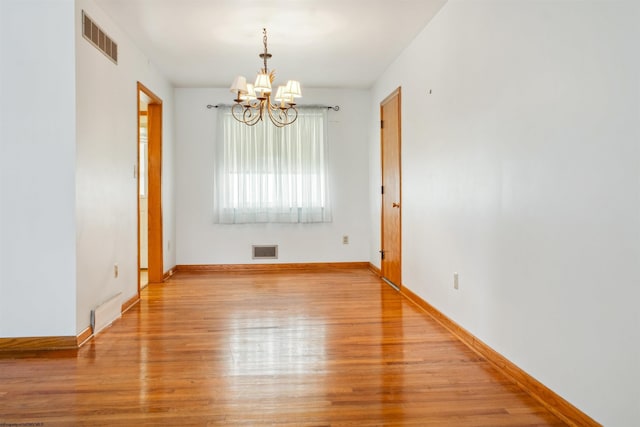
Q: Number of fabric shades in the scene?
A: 5